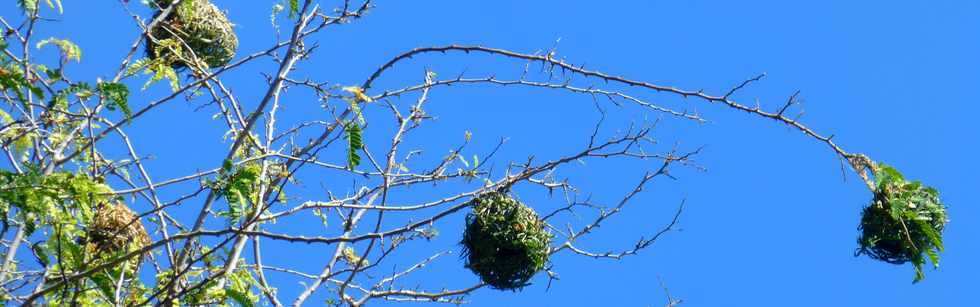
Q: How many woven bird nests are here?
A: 4